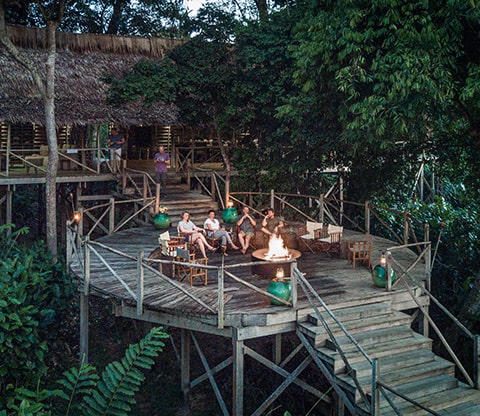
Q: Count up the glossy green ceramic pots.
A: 4